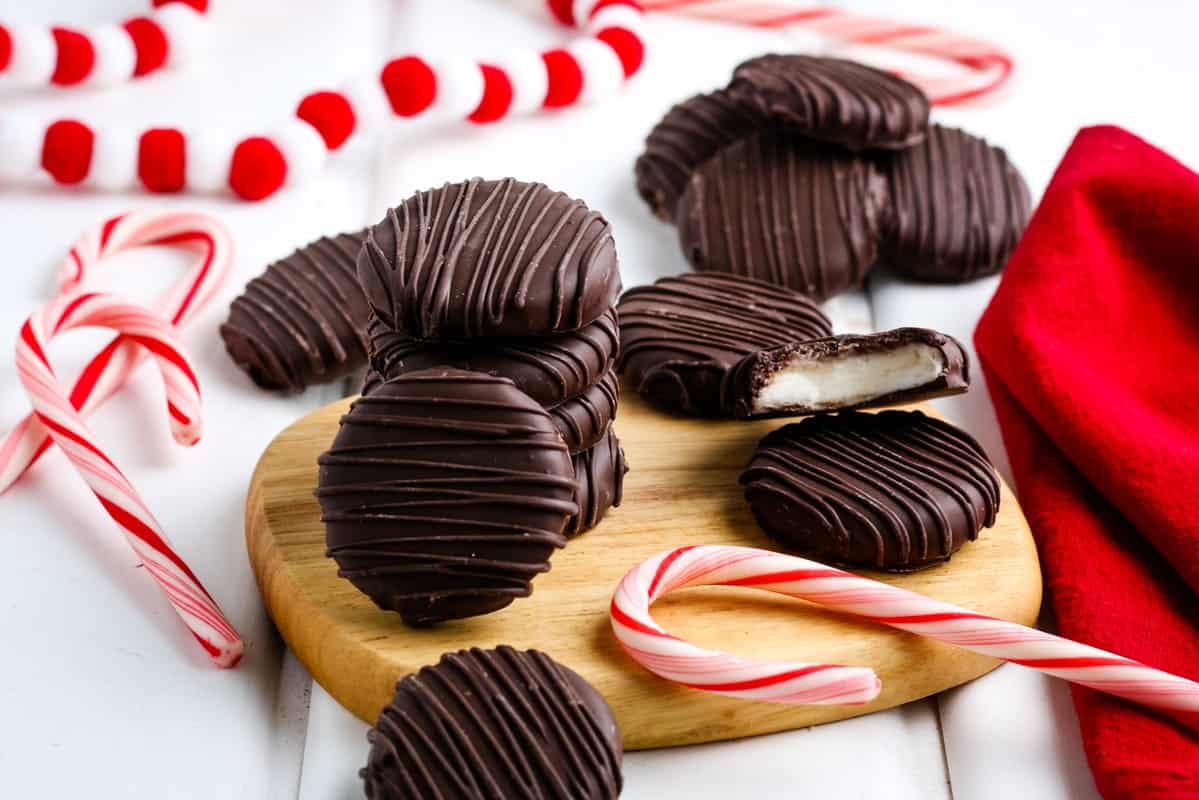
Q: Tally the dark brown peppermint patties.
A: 14